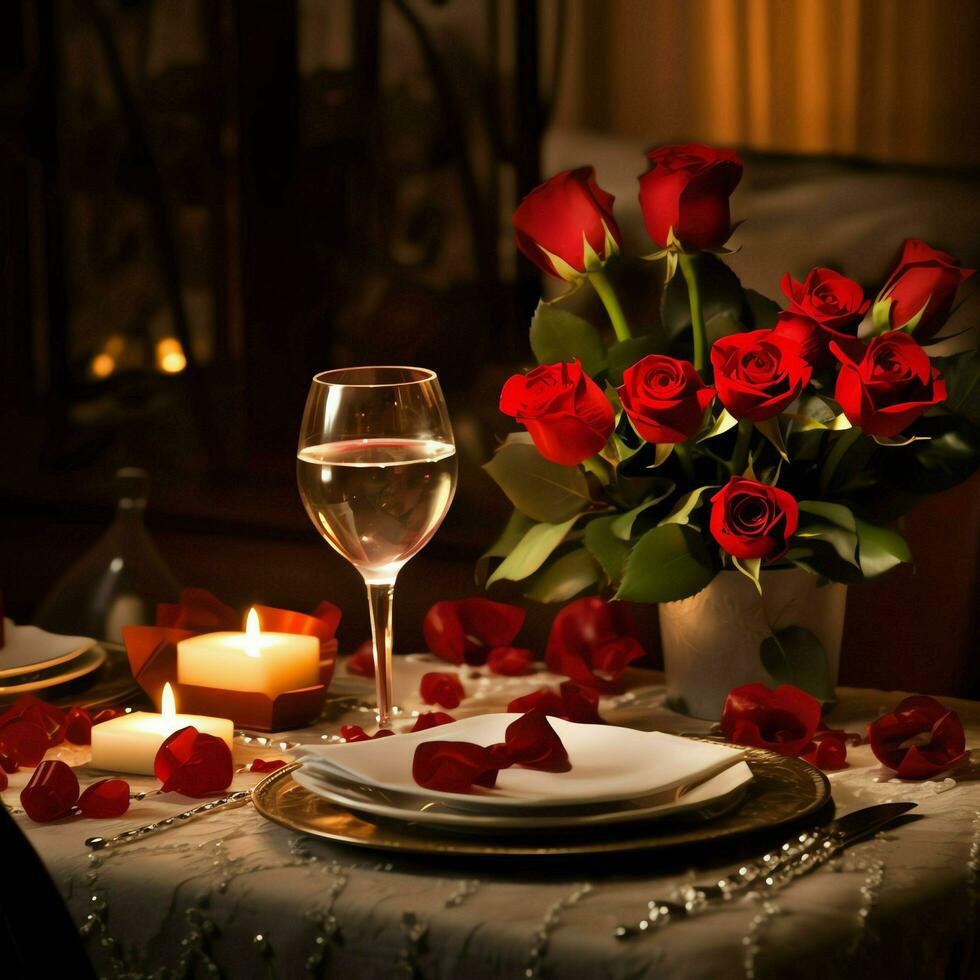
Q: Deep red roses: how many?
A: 9